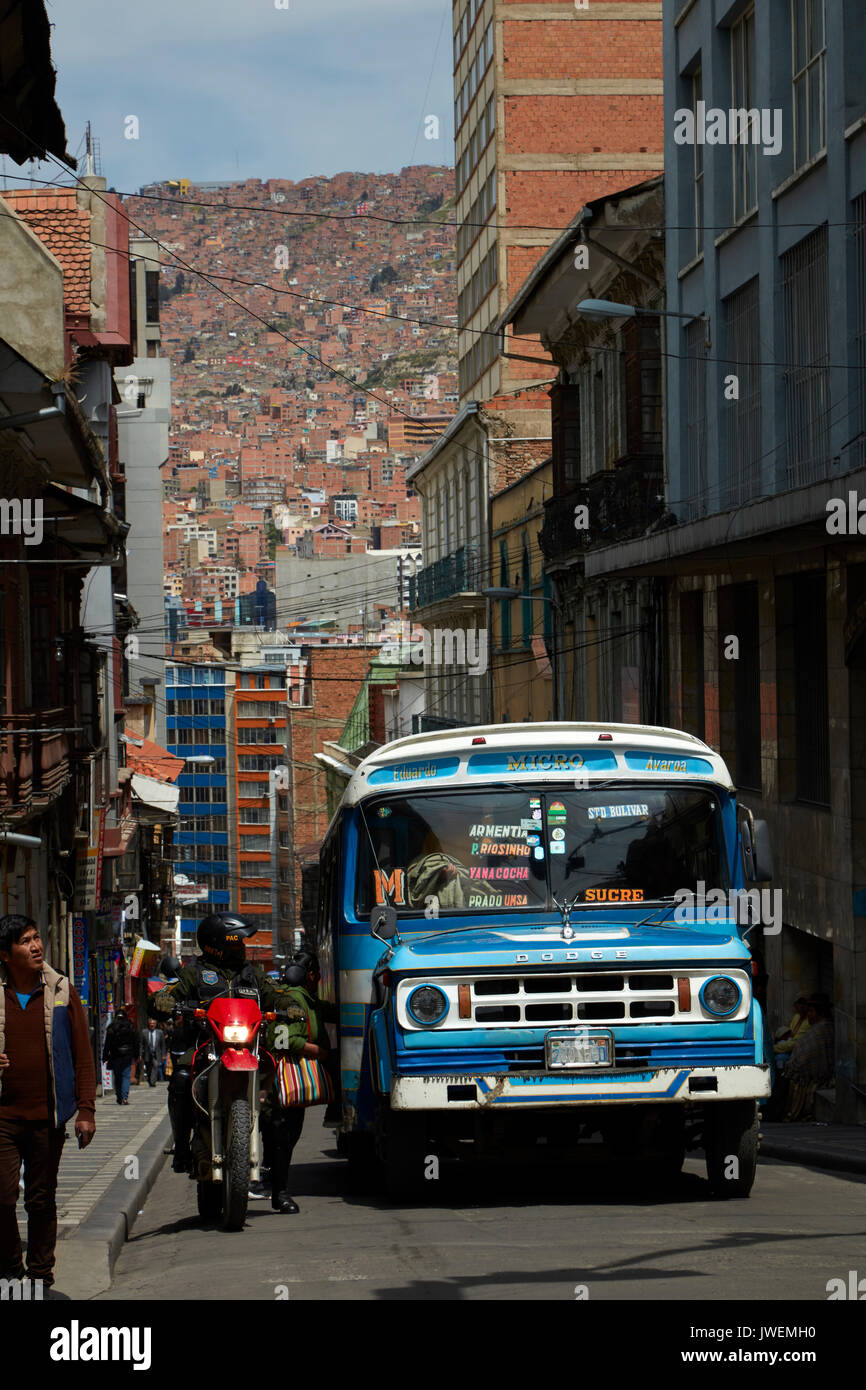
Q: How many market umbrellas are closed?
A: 0